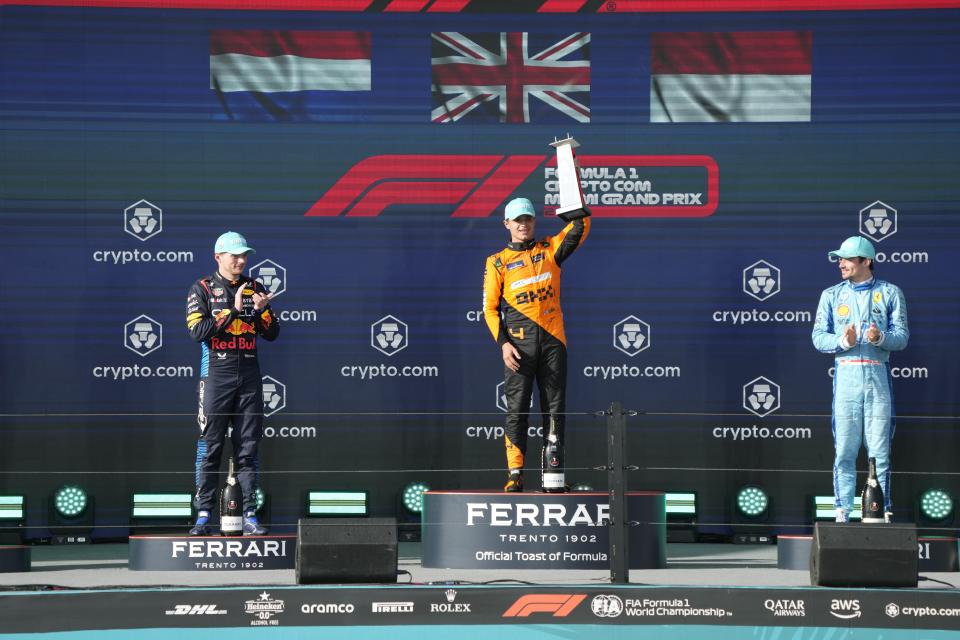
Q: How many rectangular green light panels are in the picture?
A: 5